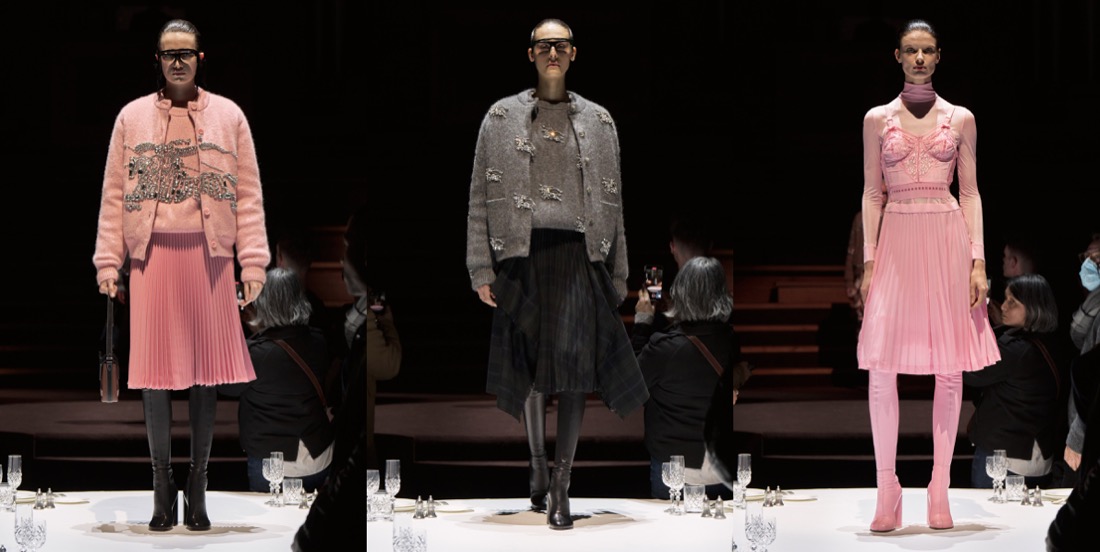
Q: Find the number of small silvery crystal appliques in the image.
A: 12